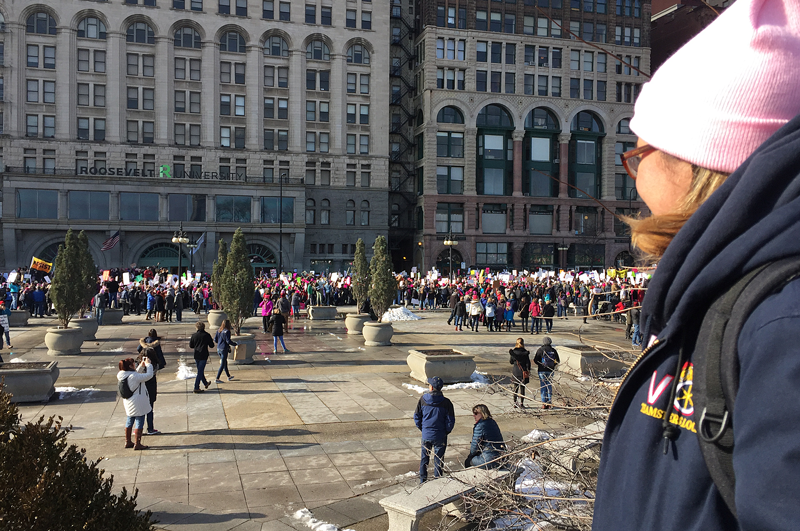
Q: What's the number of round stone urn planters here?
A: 6